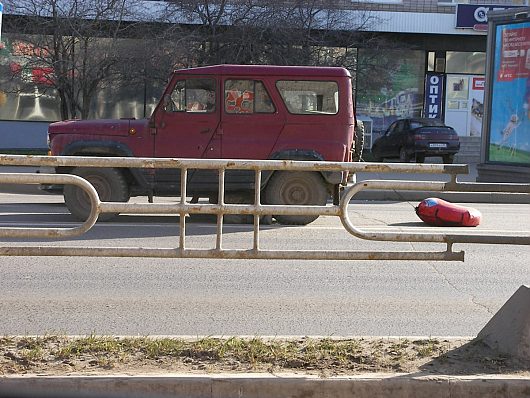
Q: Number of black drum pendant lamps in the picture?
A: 0